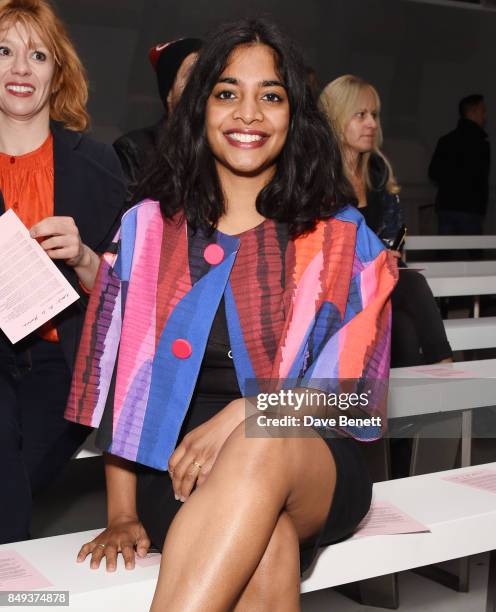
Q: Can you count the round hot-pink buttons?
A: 2